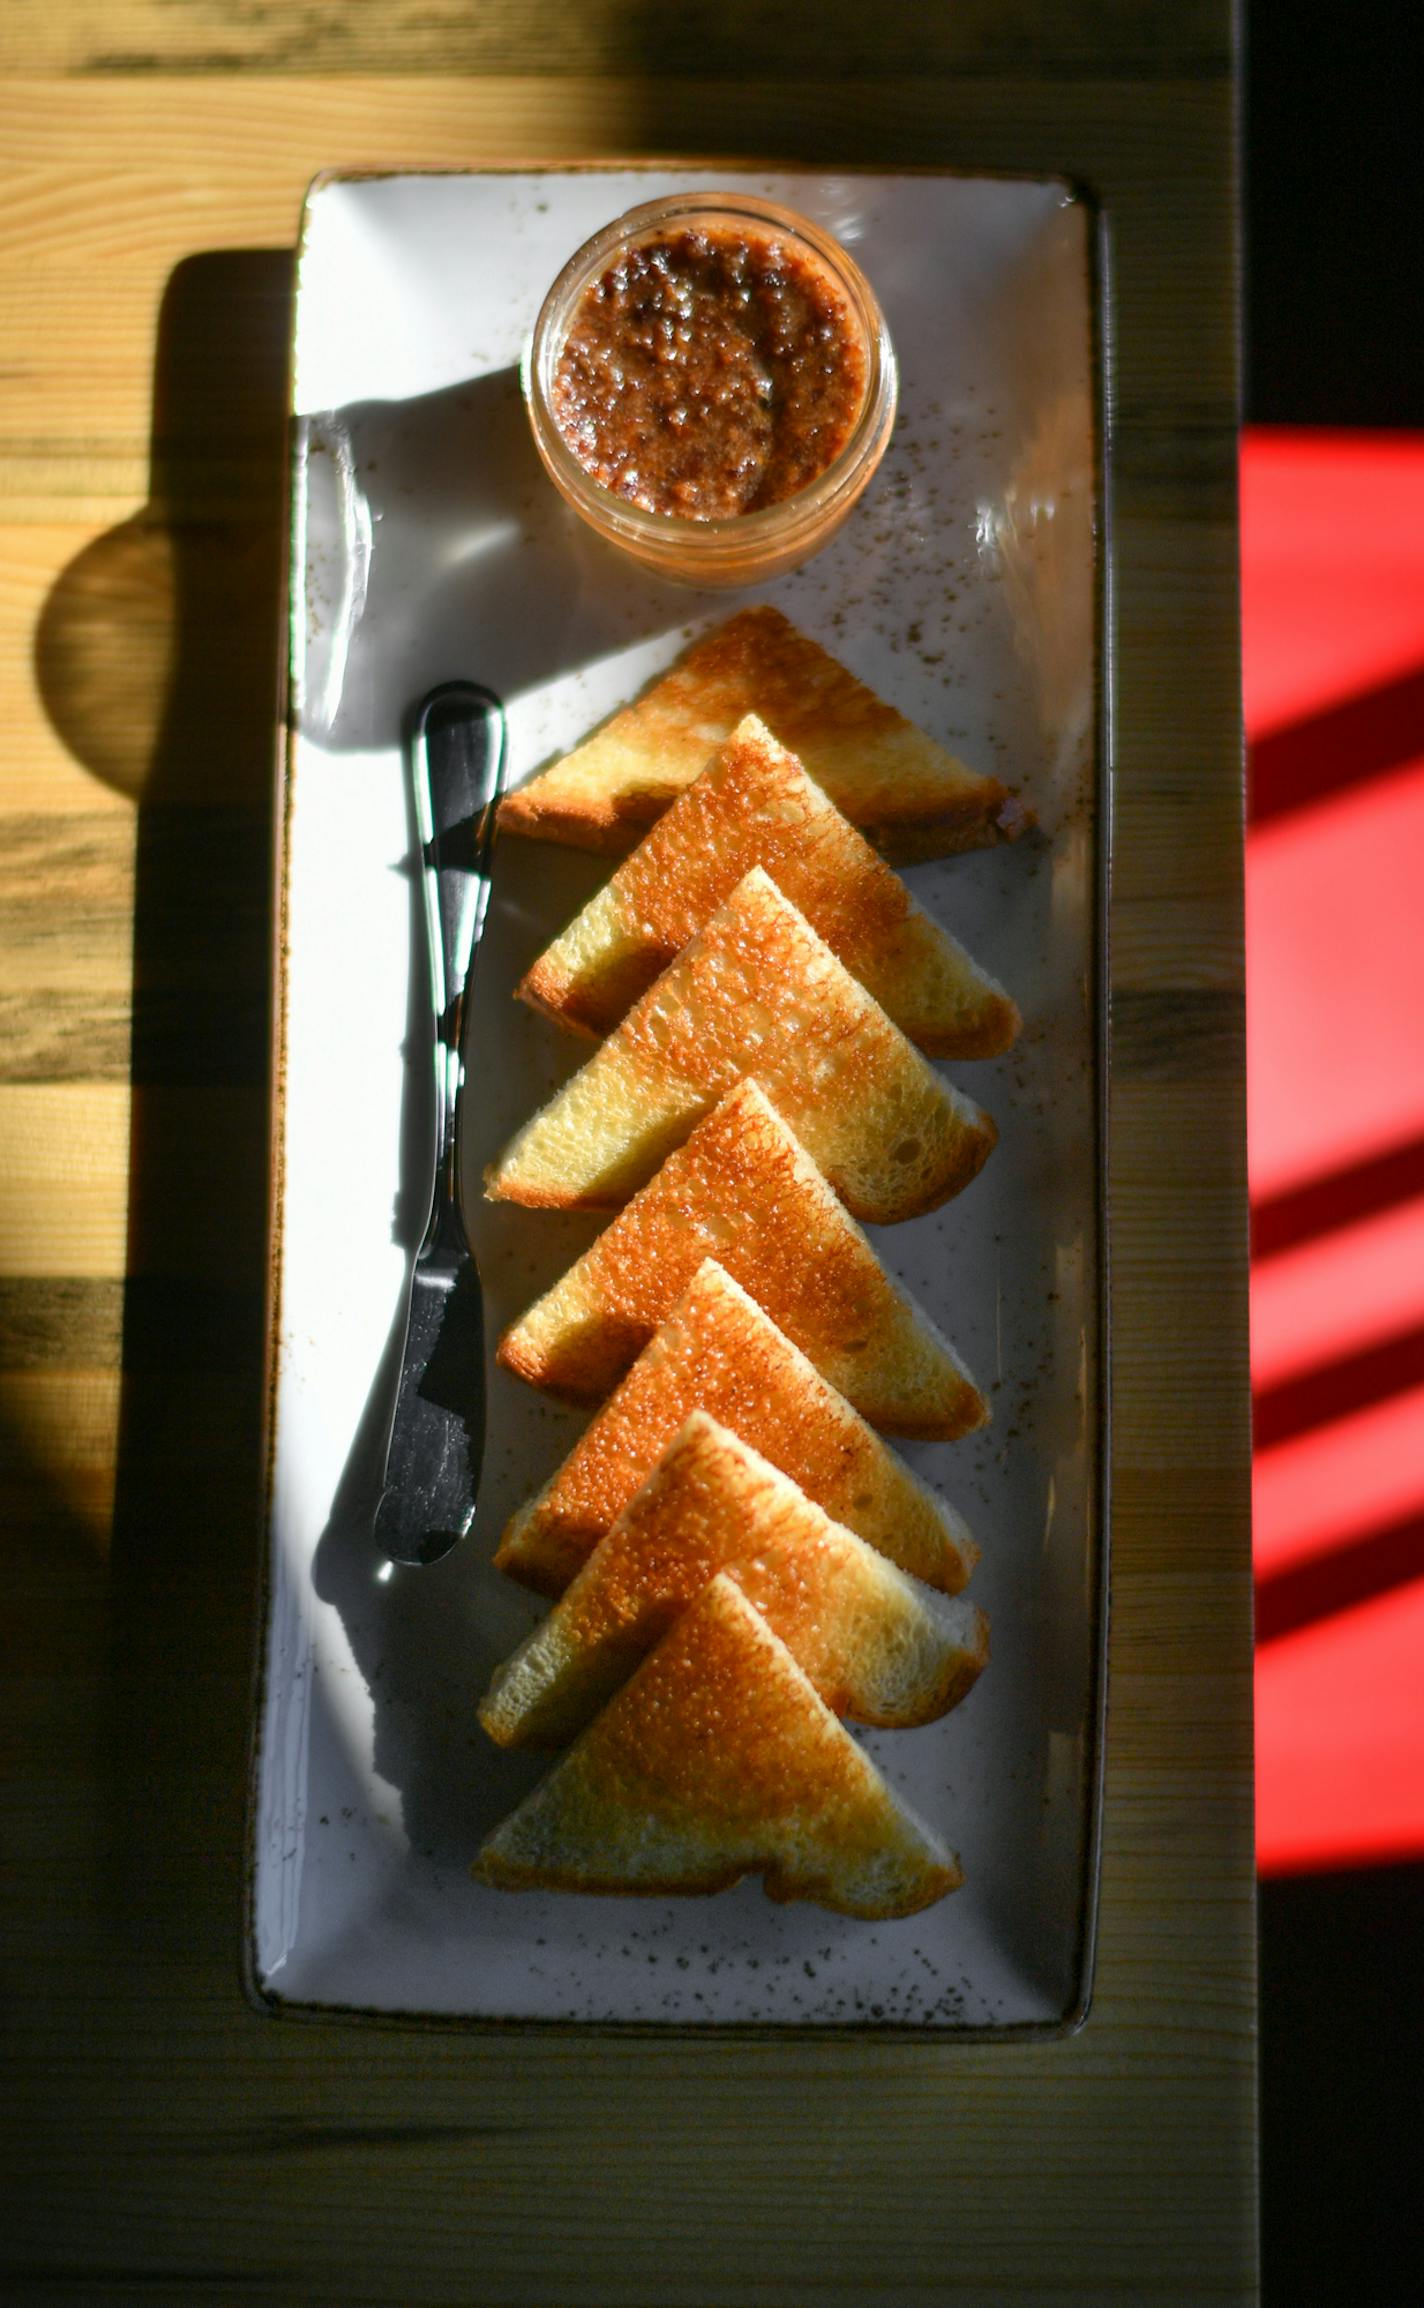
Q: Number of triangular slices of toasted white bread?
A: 7